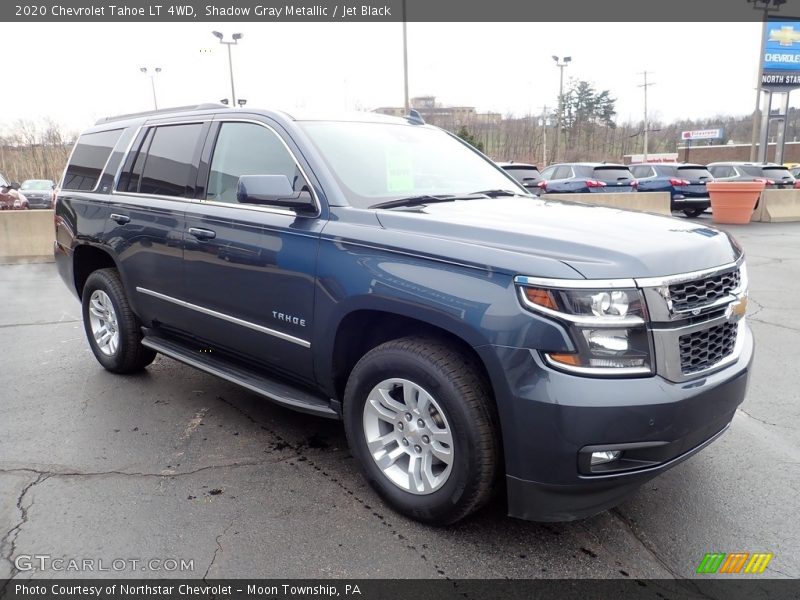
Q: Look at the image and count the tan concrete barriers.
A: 3